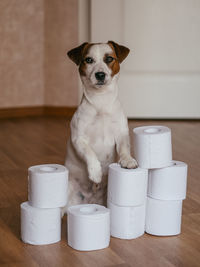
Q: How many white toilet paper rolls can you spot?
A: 8